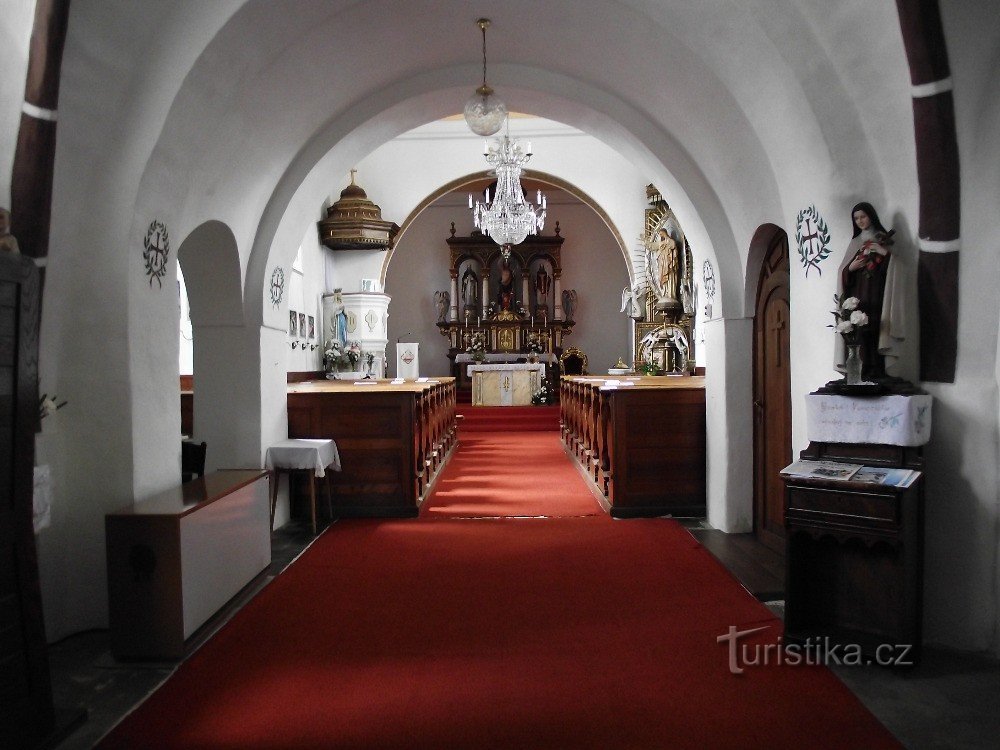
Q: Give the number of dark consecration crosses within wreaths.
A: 4